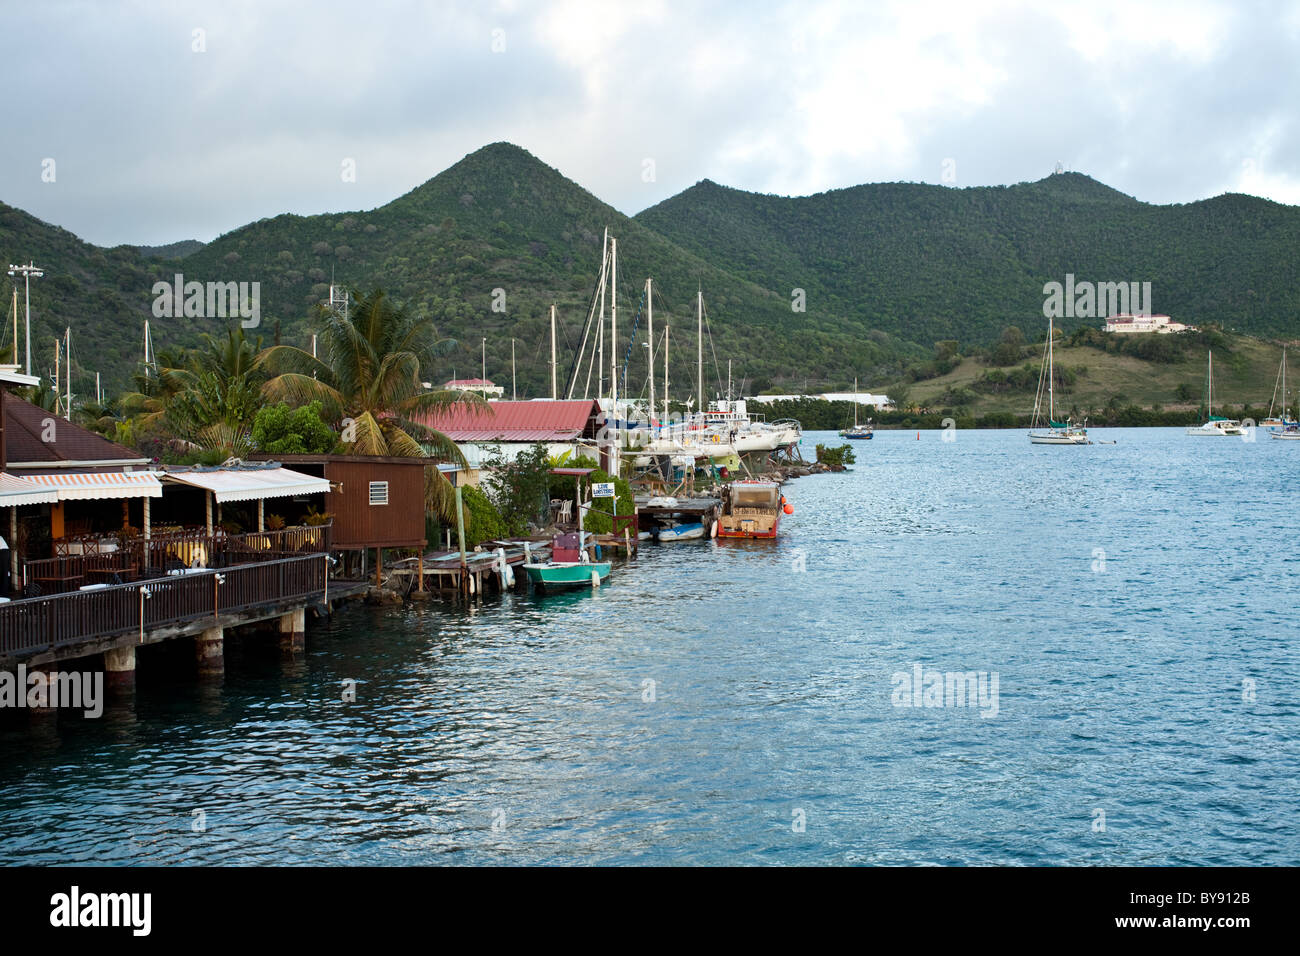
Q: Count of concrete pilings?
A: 4